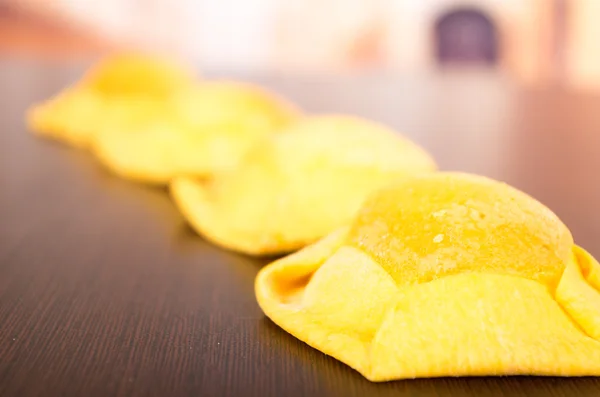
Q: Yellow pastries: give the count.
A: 4